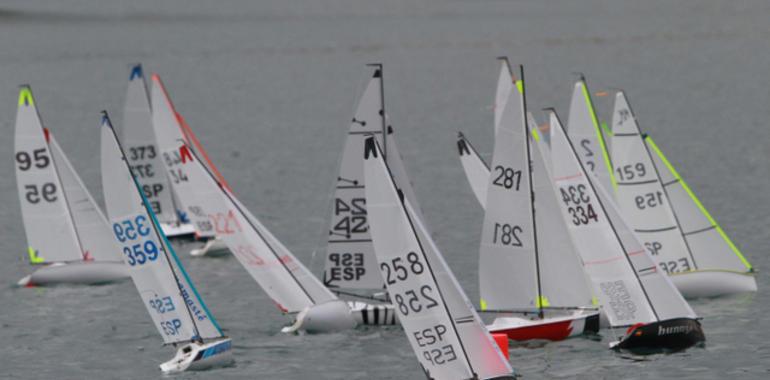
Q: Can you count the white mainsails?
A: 13